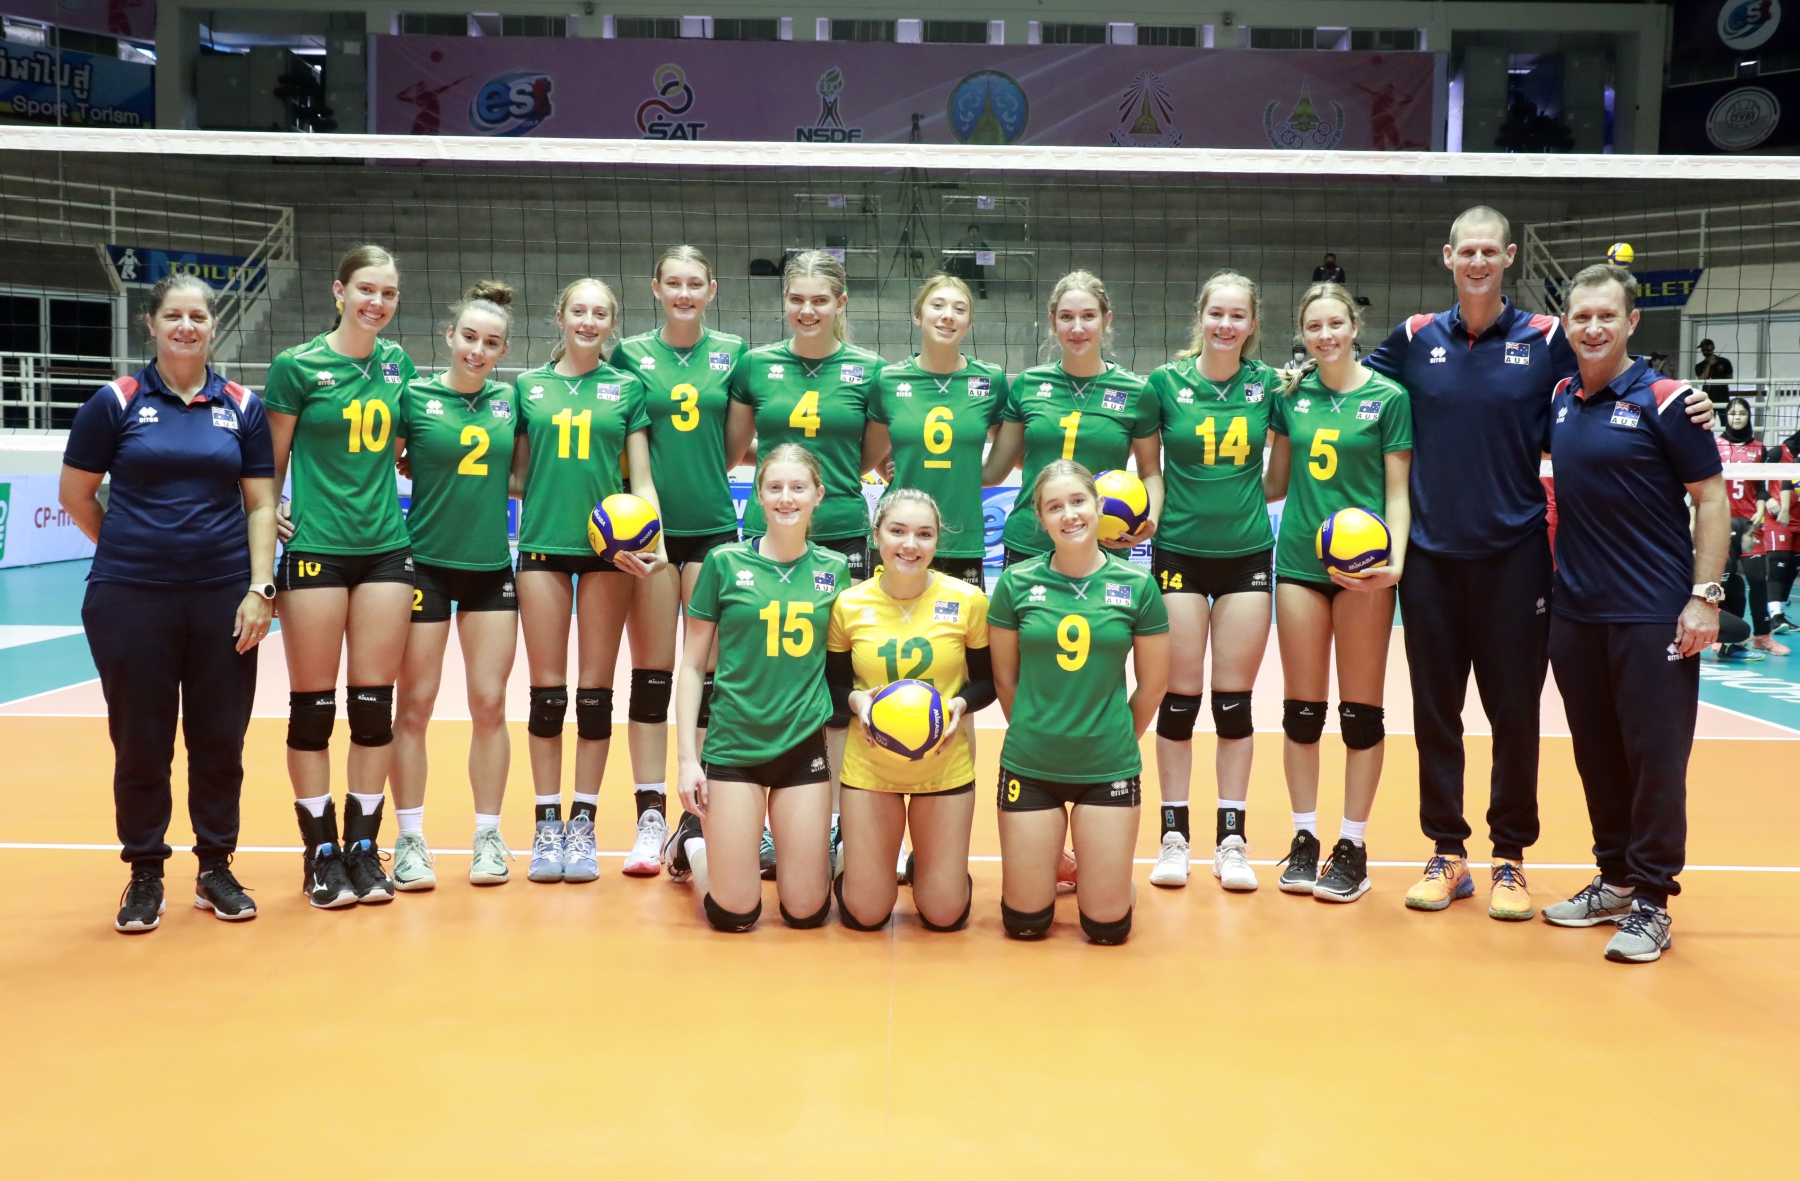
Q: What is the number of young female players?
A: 12